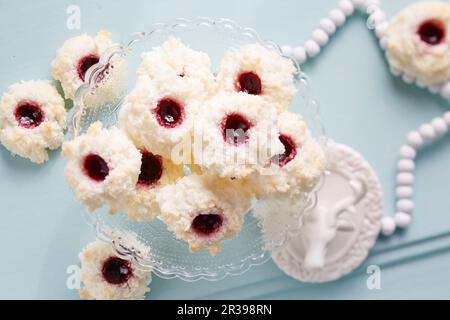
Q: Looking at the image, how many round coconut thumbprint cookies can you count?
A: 12